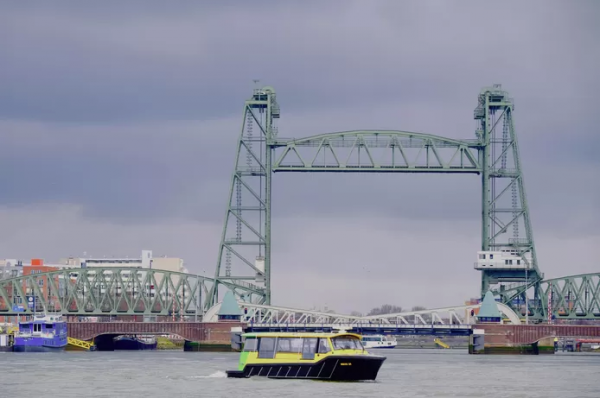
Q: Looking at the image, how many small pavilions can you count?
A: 2